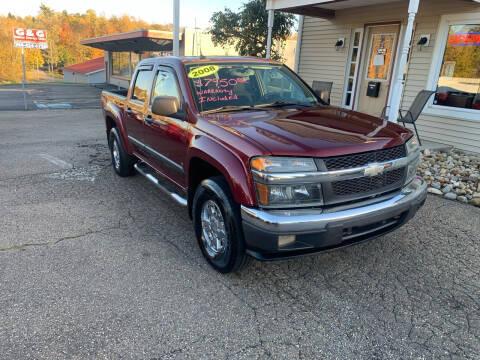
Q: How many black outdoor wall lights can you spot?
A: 2